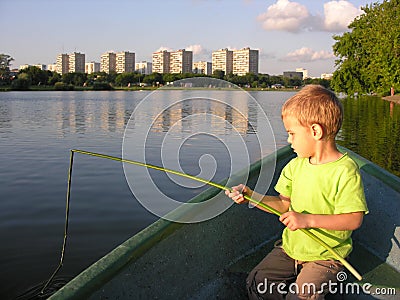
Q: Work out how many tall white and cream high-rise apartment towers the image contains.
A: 8